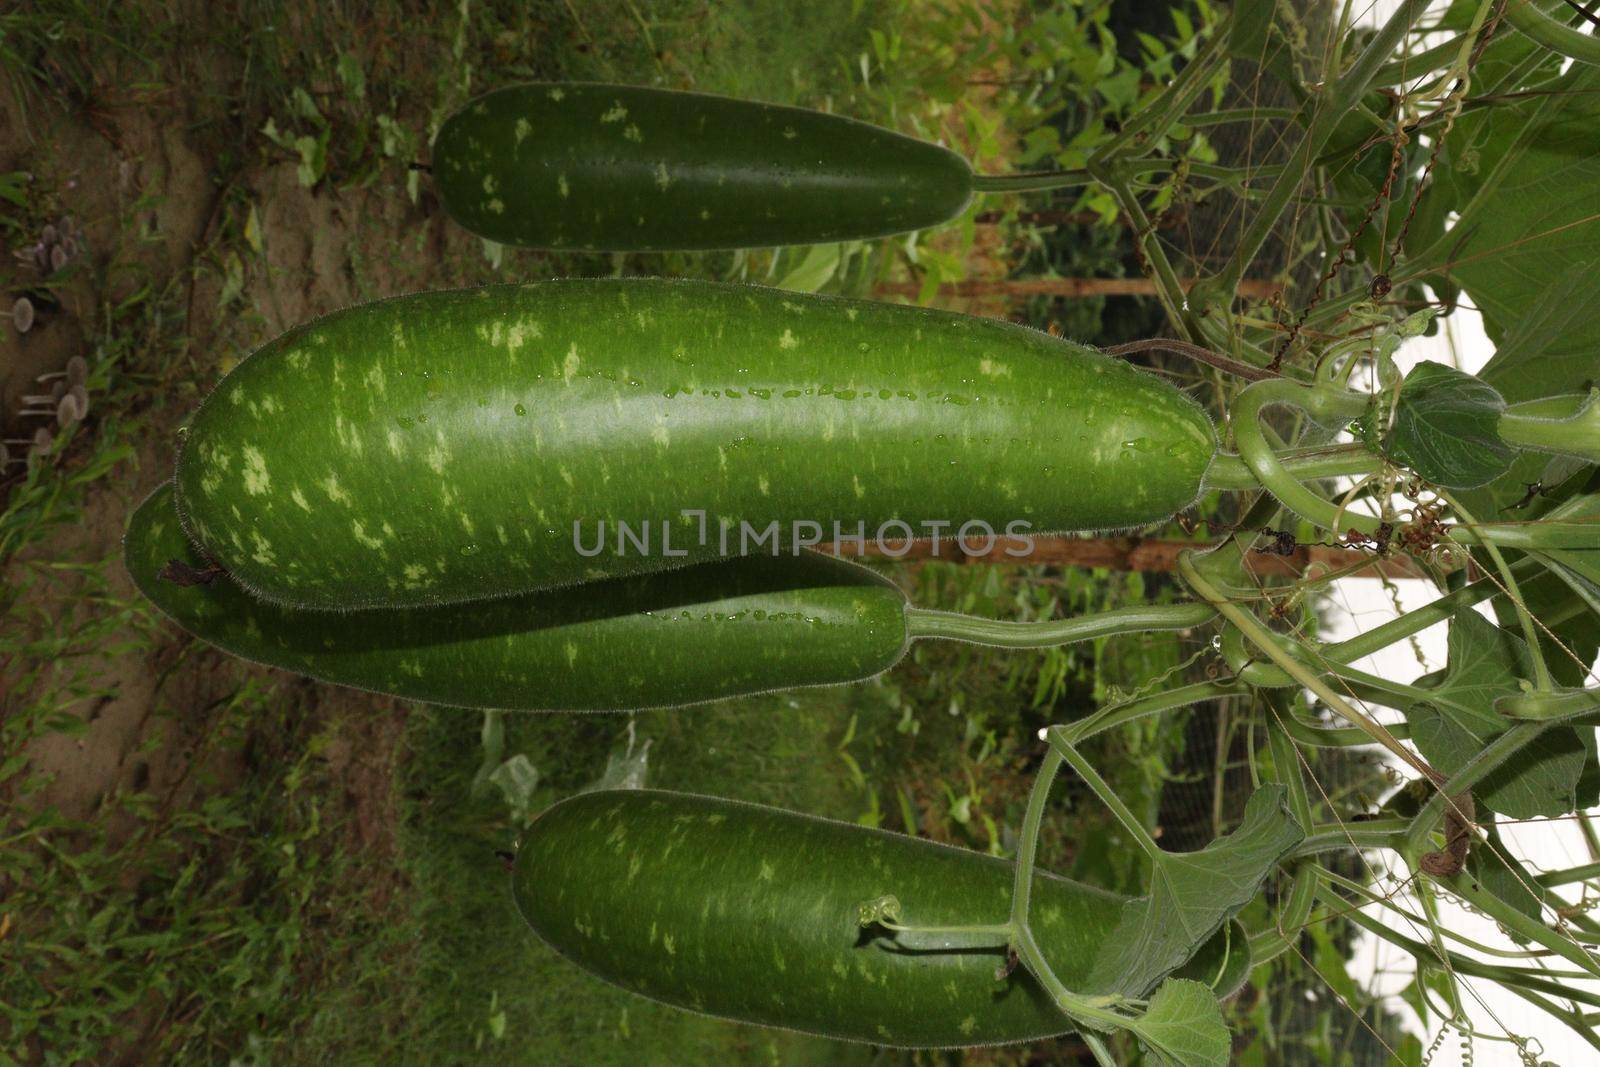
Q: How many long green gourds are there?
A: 4